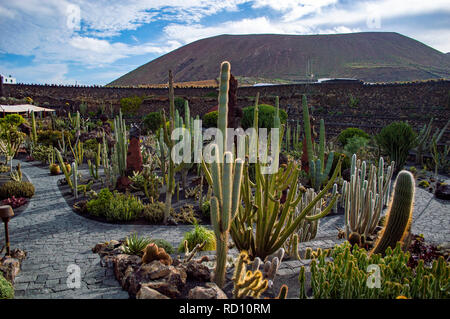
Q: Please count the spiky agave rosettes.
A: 1